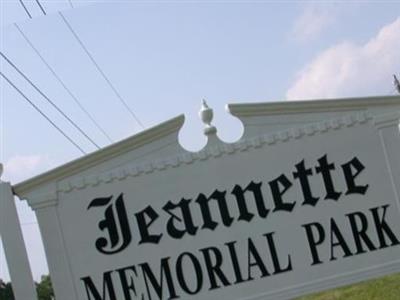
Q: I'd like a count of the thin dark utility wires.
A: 4